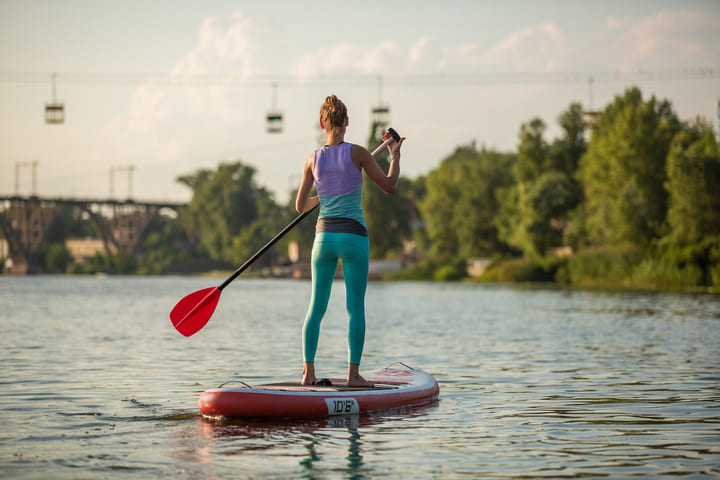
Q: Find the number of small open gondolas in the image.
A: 4